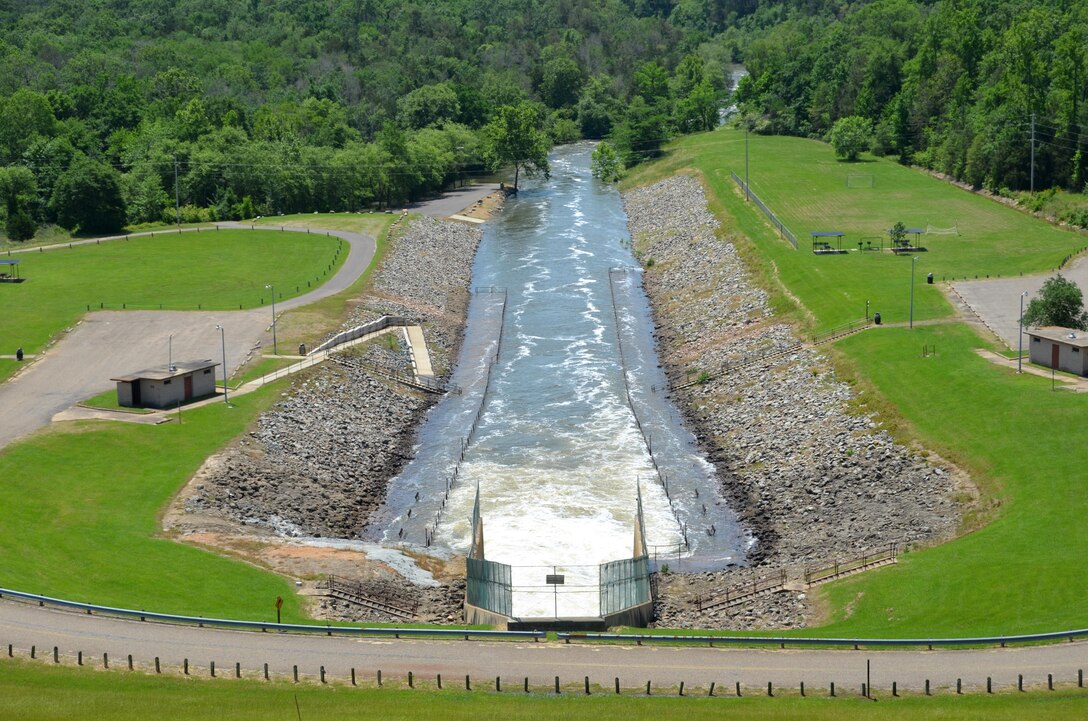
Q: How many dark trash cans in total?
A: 4